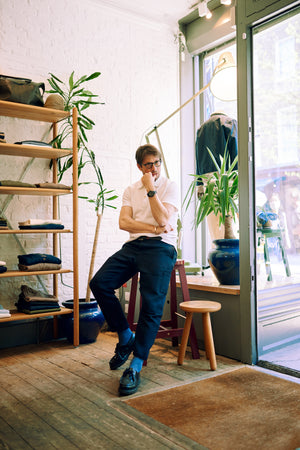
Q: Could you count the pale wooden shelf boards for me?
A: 6